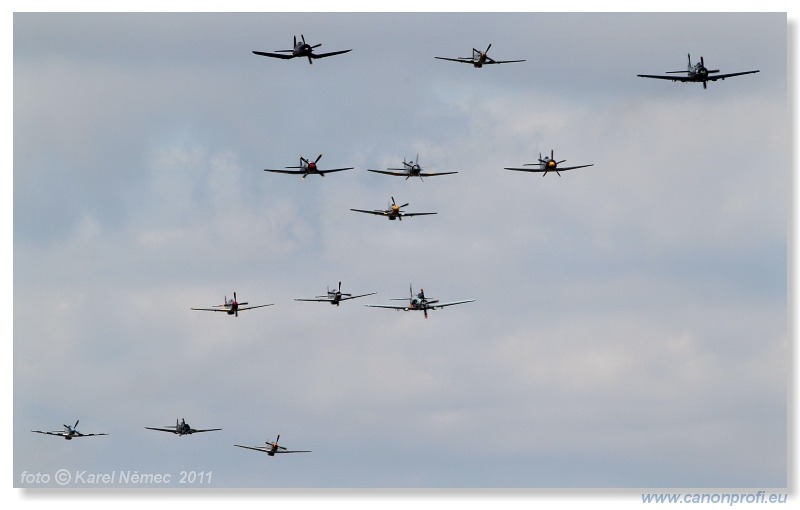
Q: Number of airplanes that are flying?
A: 13